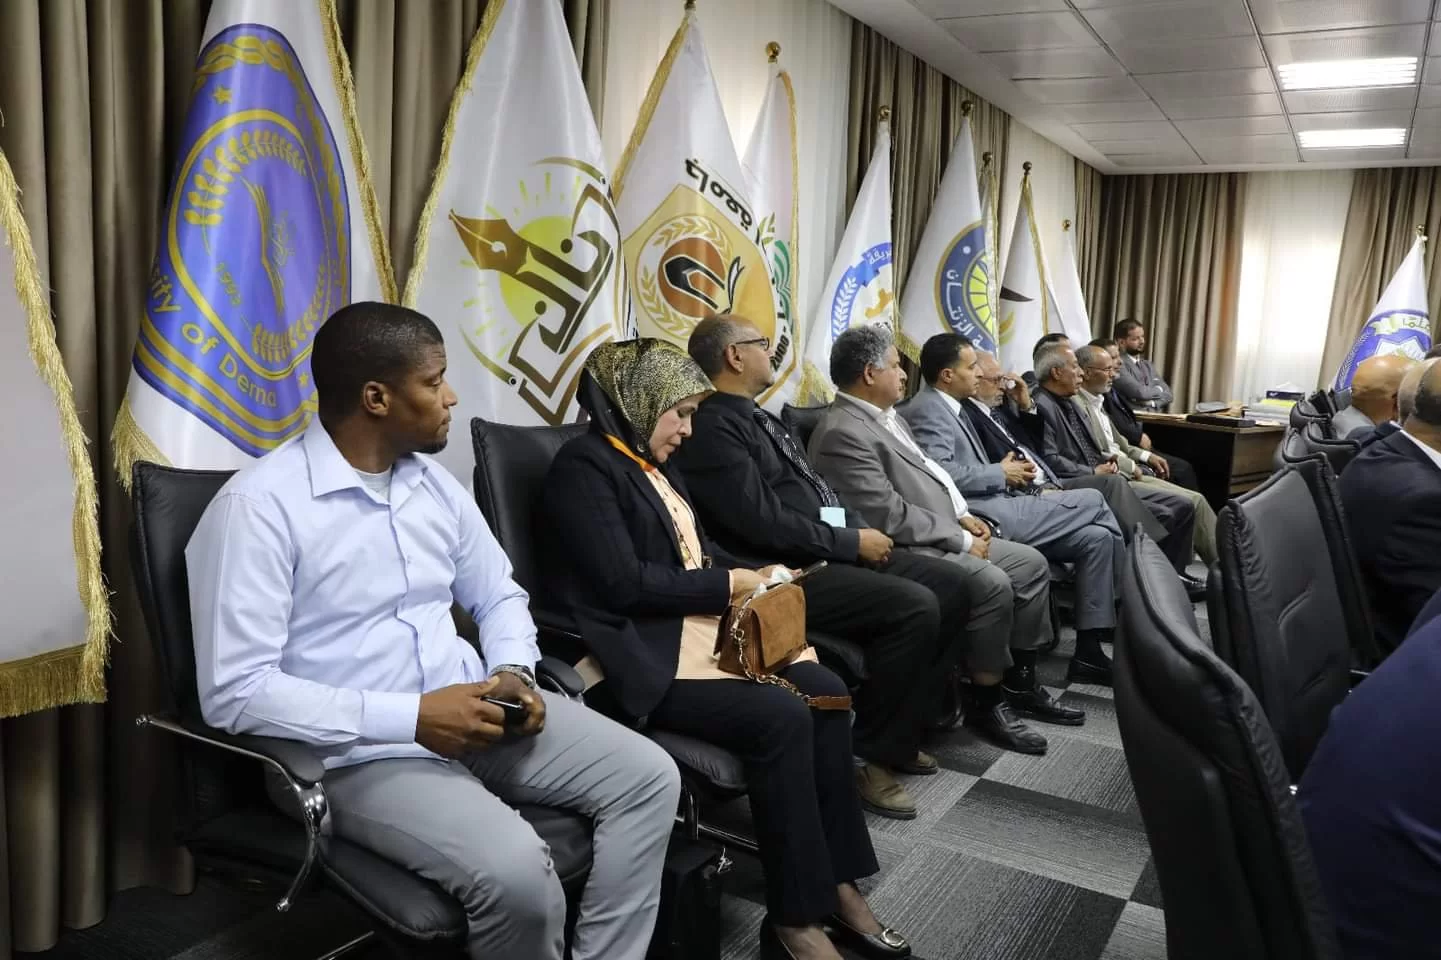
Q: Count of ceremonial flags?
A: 11